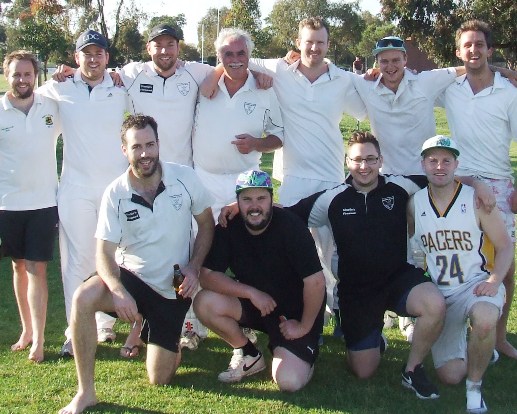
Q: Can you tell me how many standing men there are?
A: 7